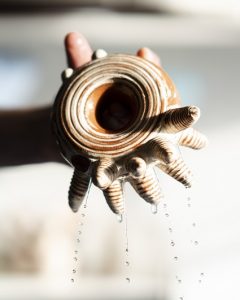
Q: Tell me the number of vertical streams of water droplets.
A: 4